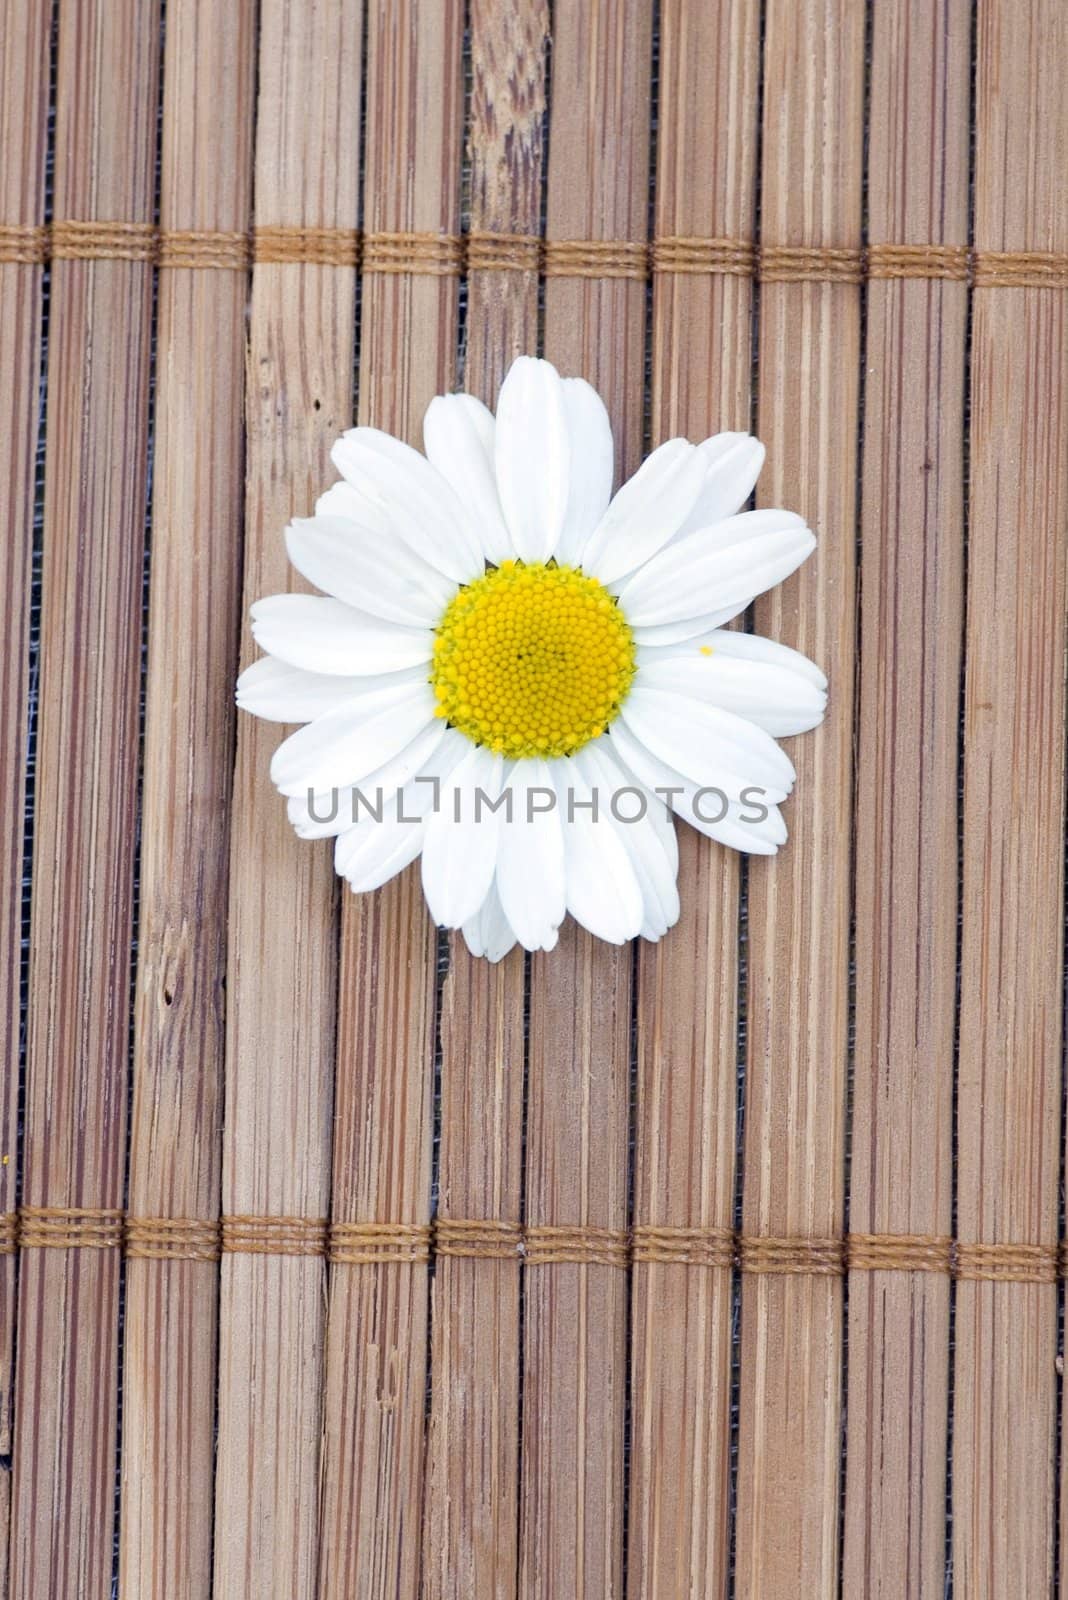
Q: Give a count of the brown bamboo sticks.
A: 11